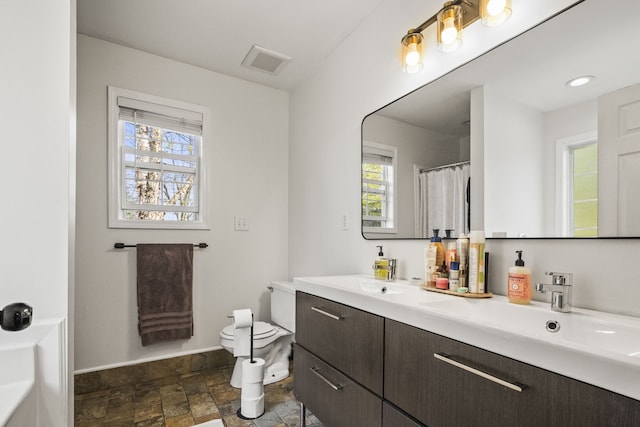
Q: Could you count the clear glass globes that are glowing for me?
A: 3